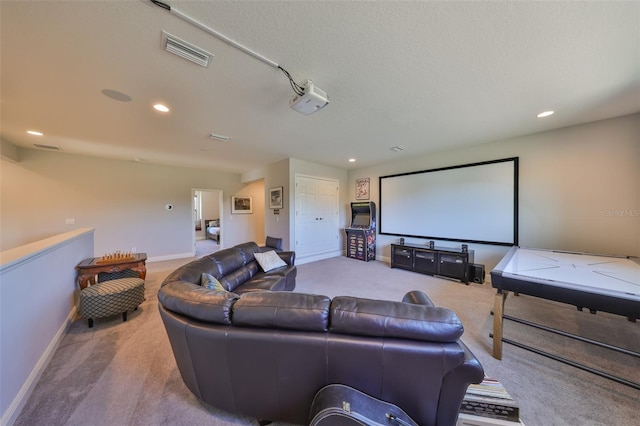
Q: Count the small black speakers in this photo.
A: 3